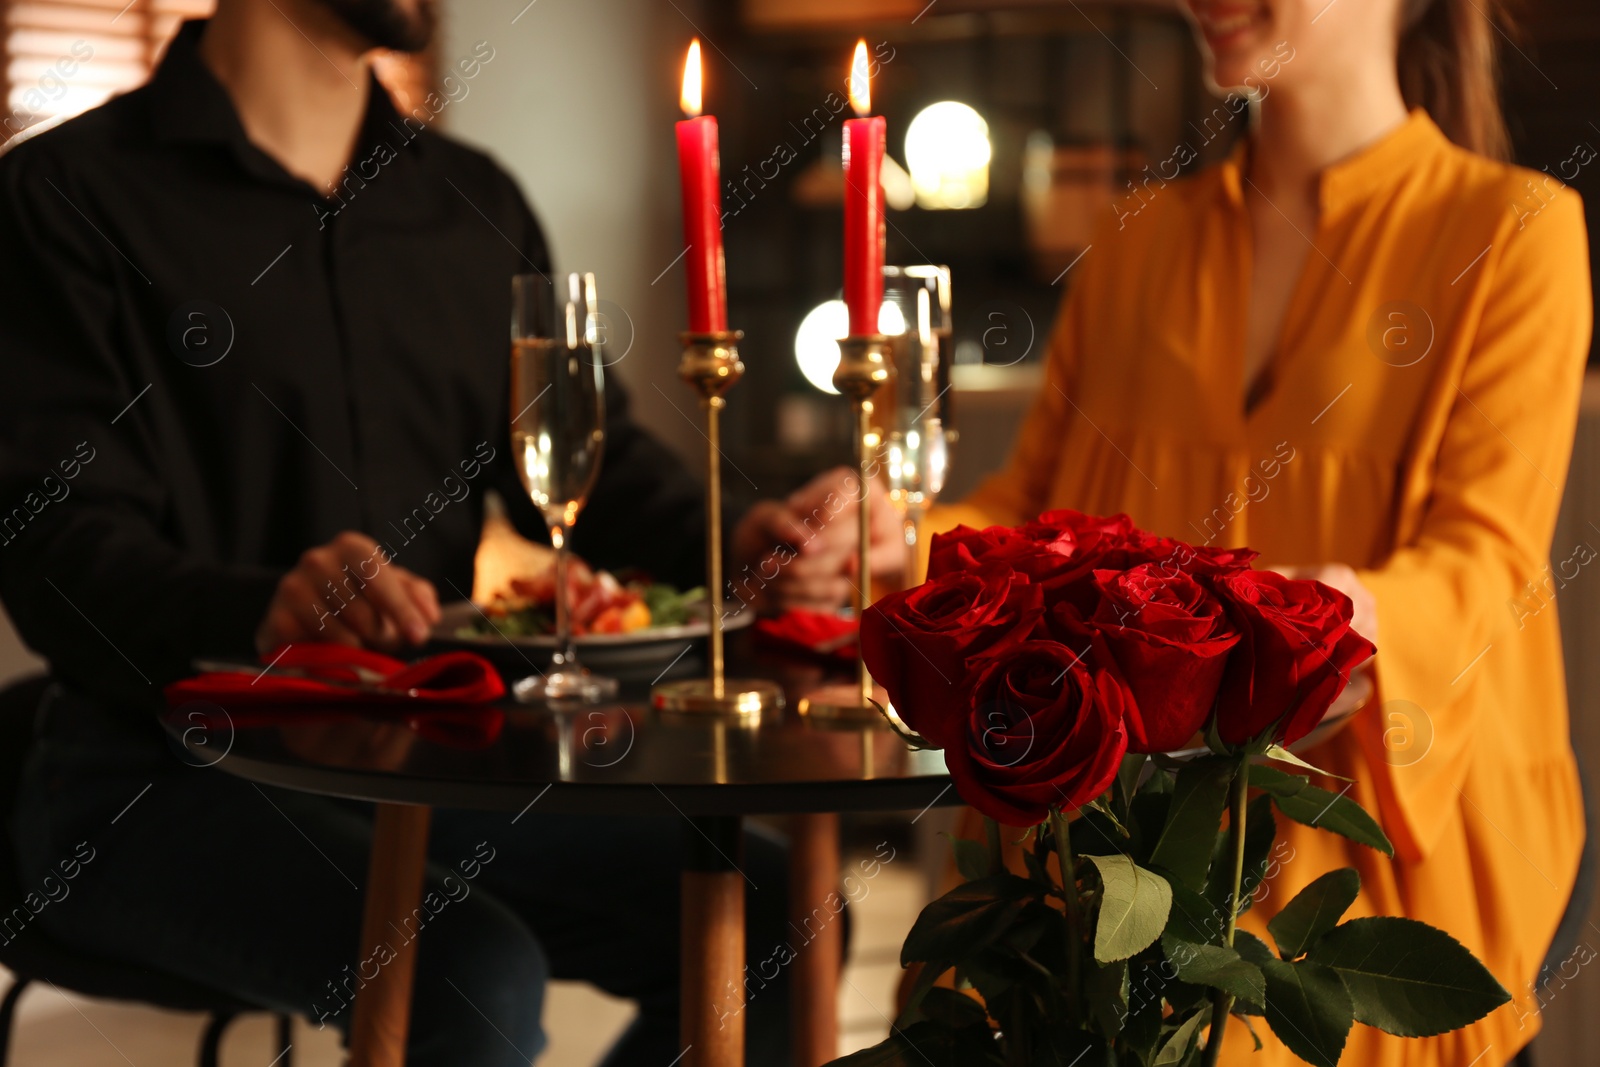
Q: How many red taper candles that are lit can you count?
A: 2